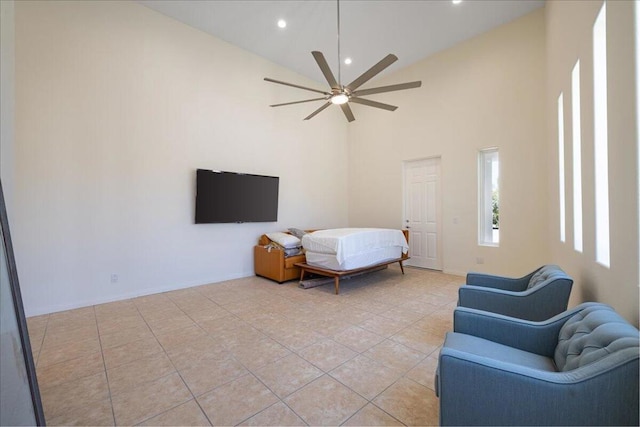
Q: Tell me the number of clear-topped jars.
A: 0